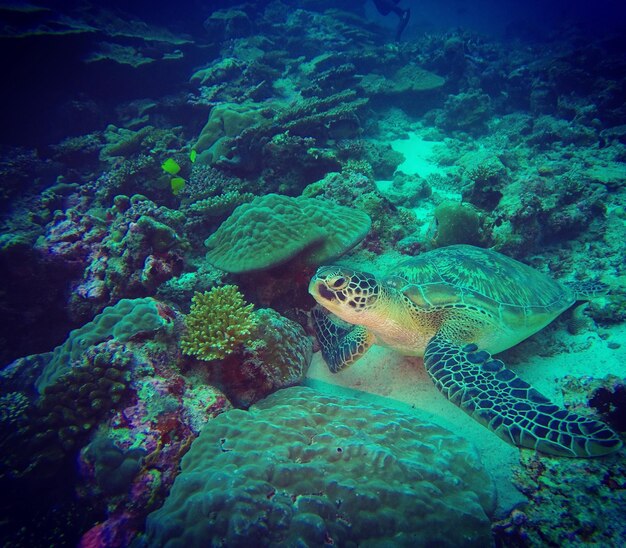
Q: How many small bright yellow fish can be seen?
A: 3